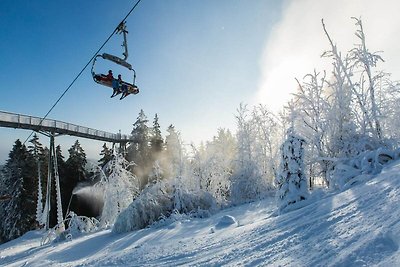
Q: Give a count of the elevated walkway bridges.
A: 1